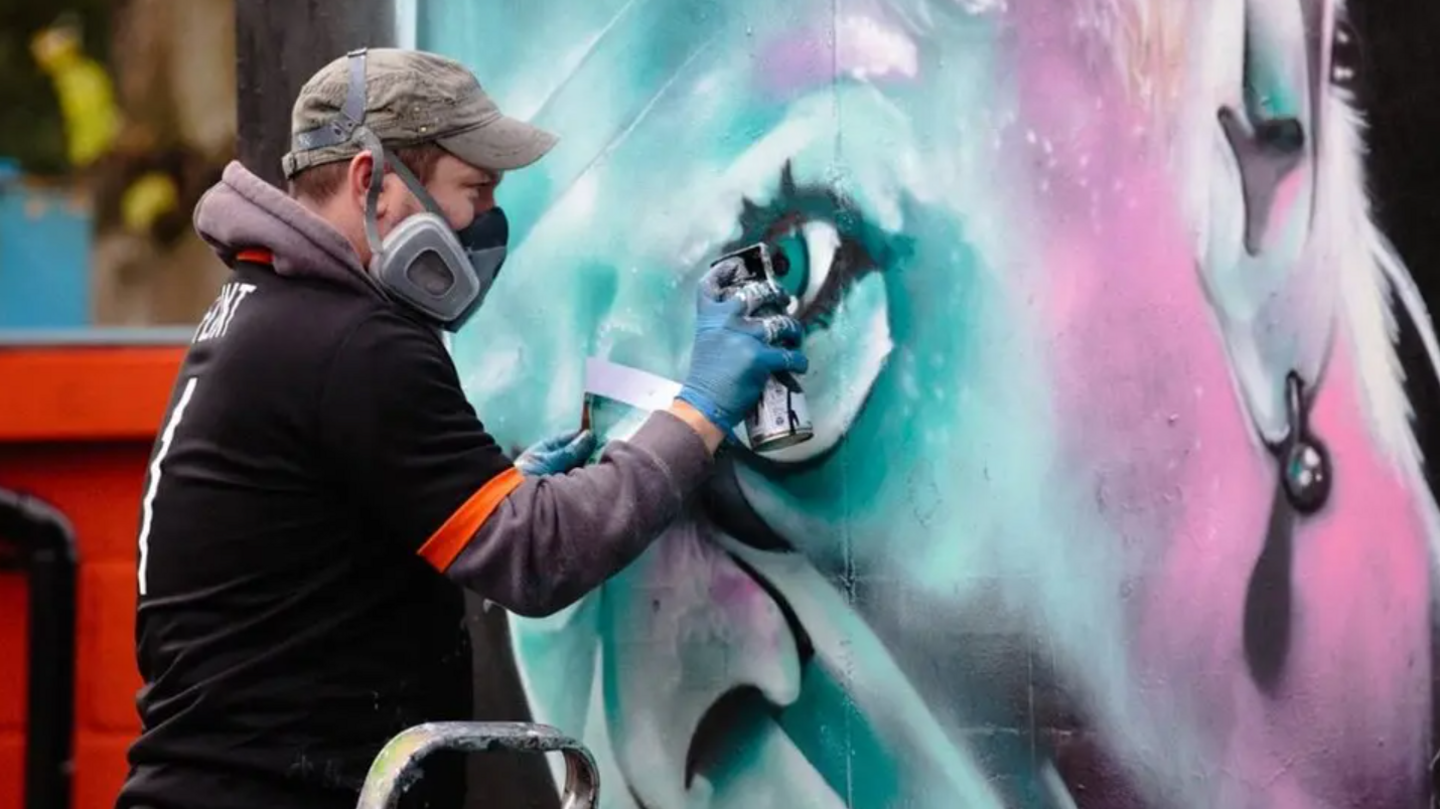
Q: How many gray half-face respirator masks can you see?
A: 1